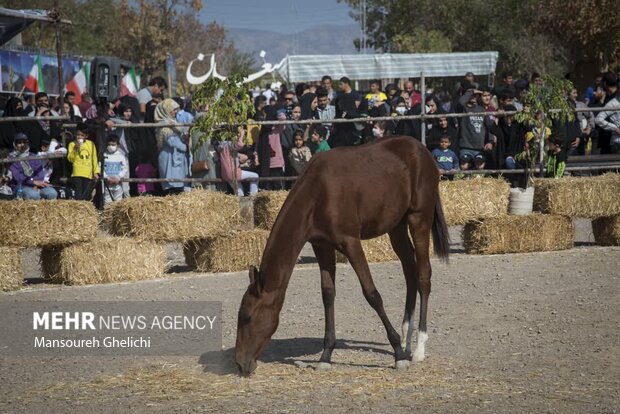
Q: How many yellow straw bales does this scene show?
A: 11